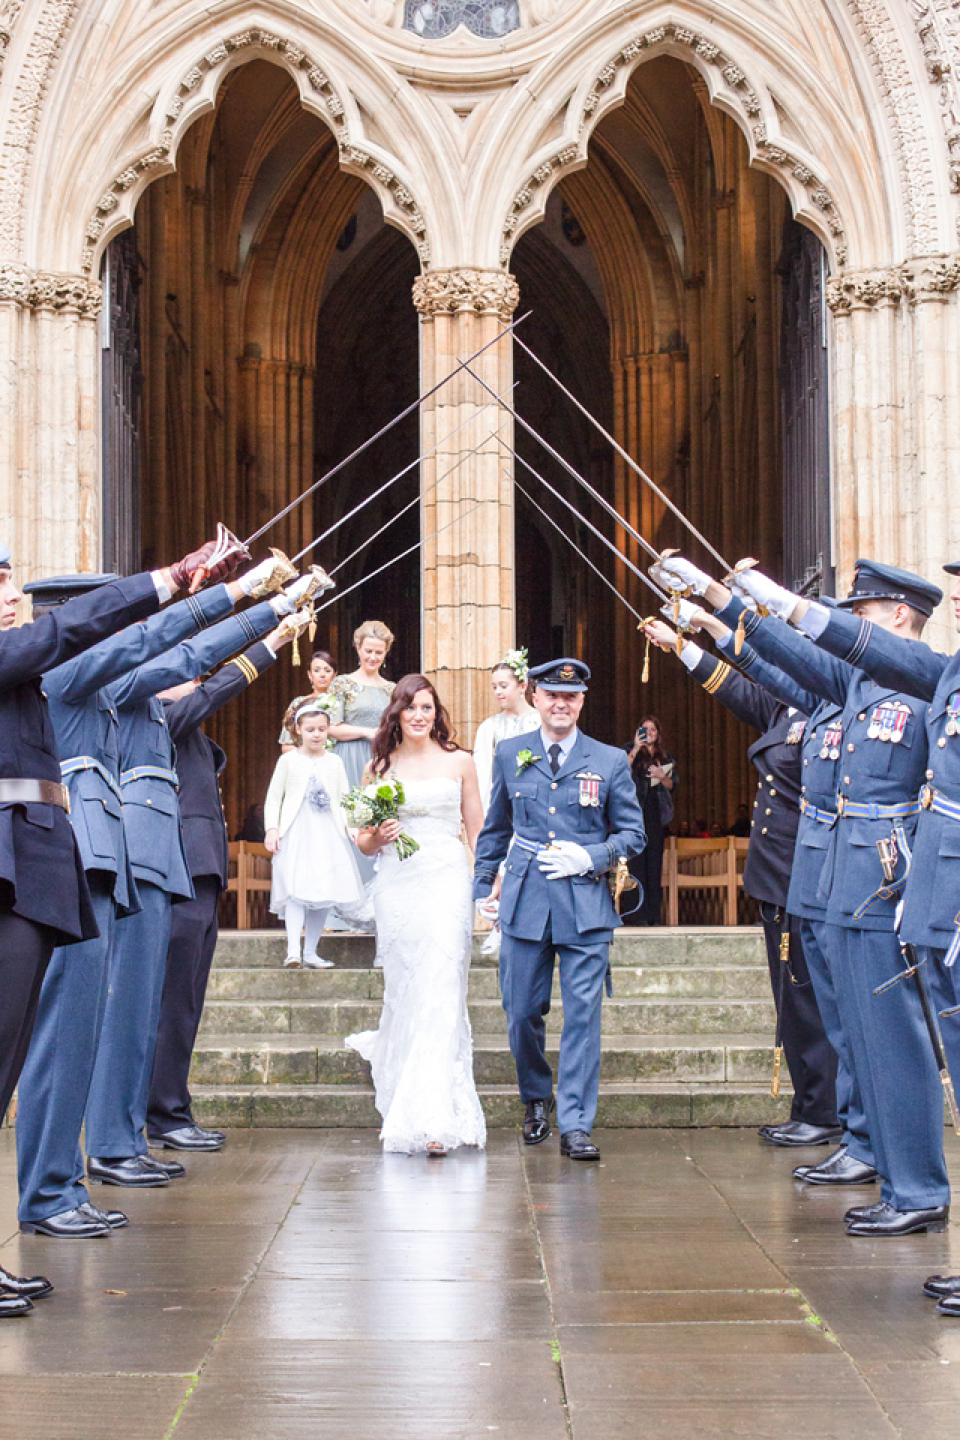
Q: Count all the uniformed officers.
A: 9